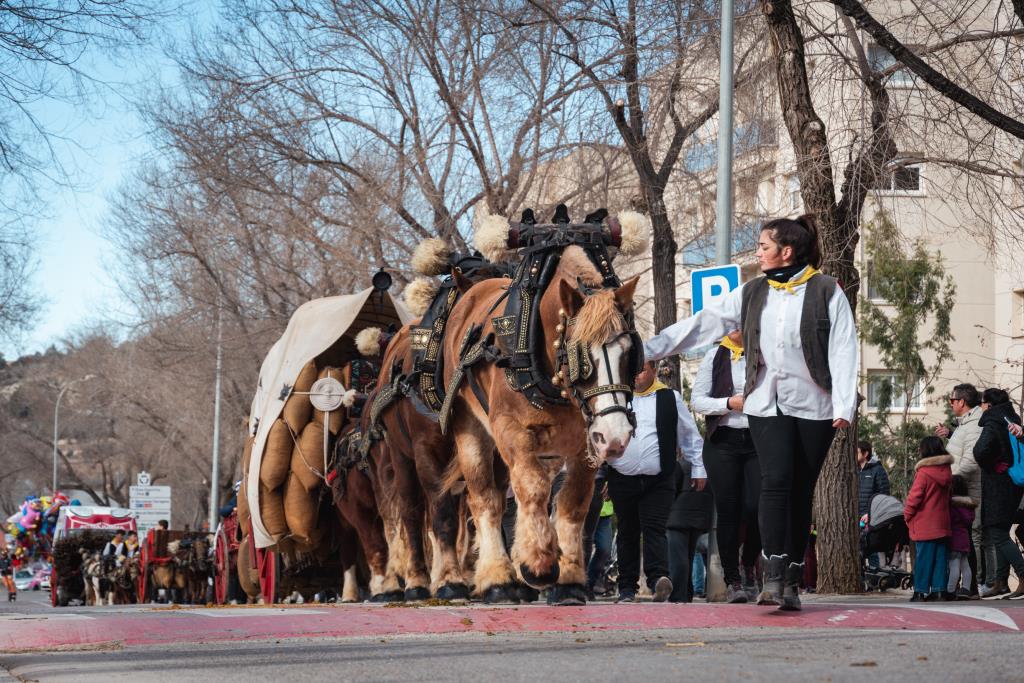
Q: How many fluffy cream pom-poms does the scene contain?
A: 6